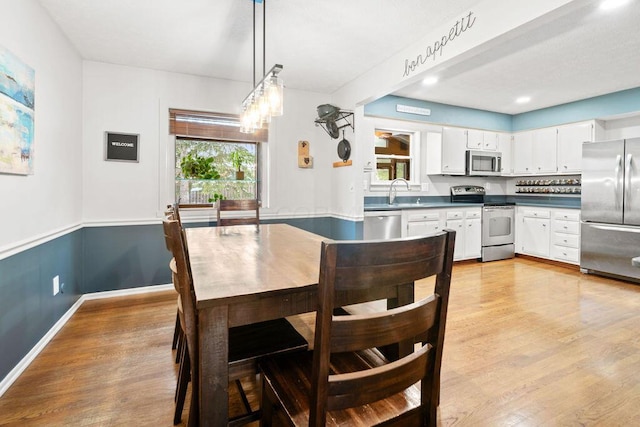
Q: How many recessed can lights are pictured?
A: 3